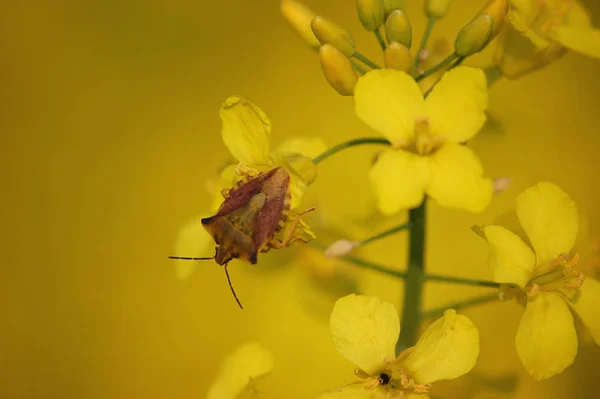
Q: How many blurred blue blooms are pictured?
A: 0